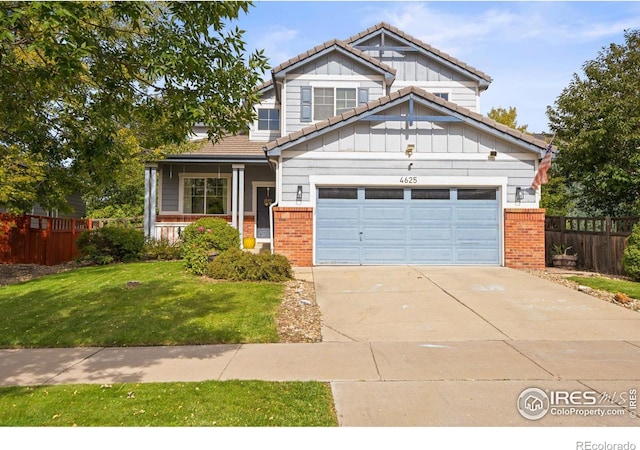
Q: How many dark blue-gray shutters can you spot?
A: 2